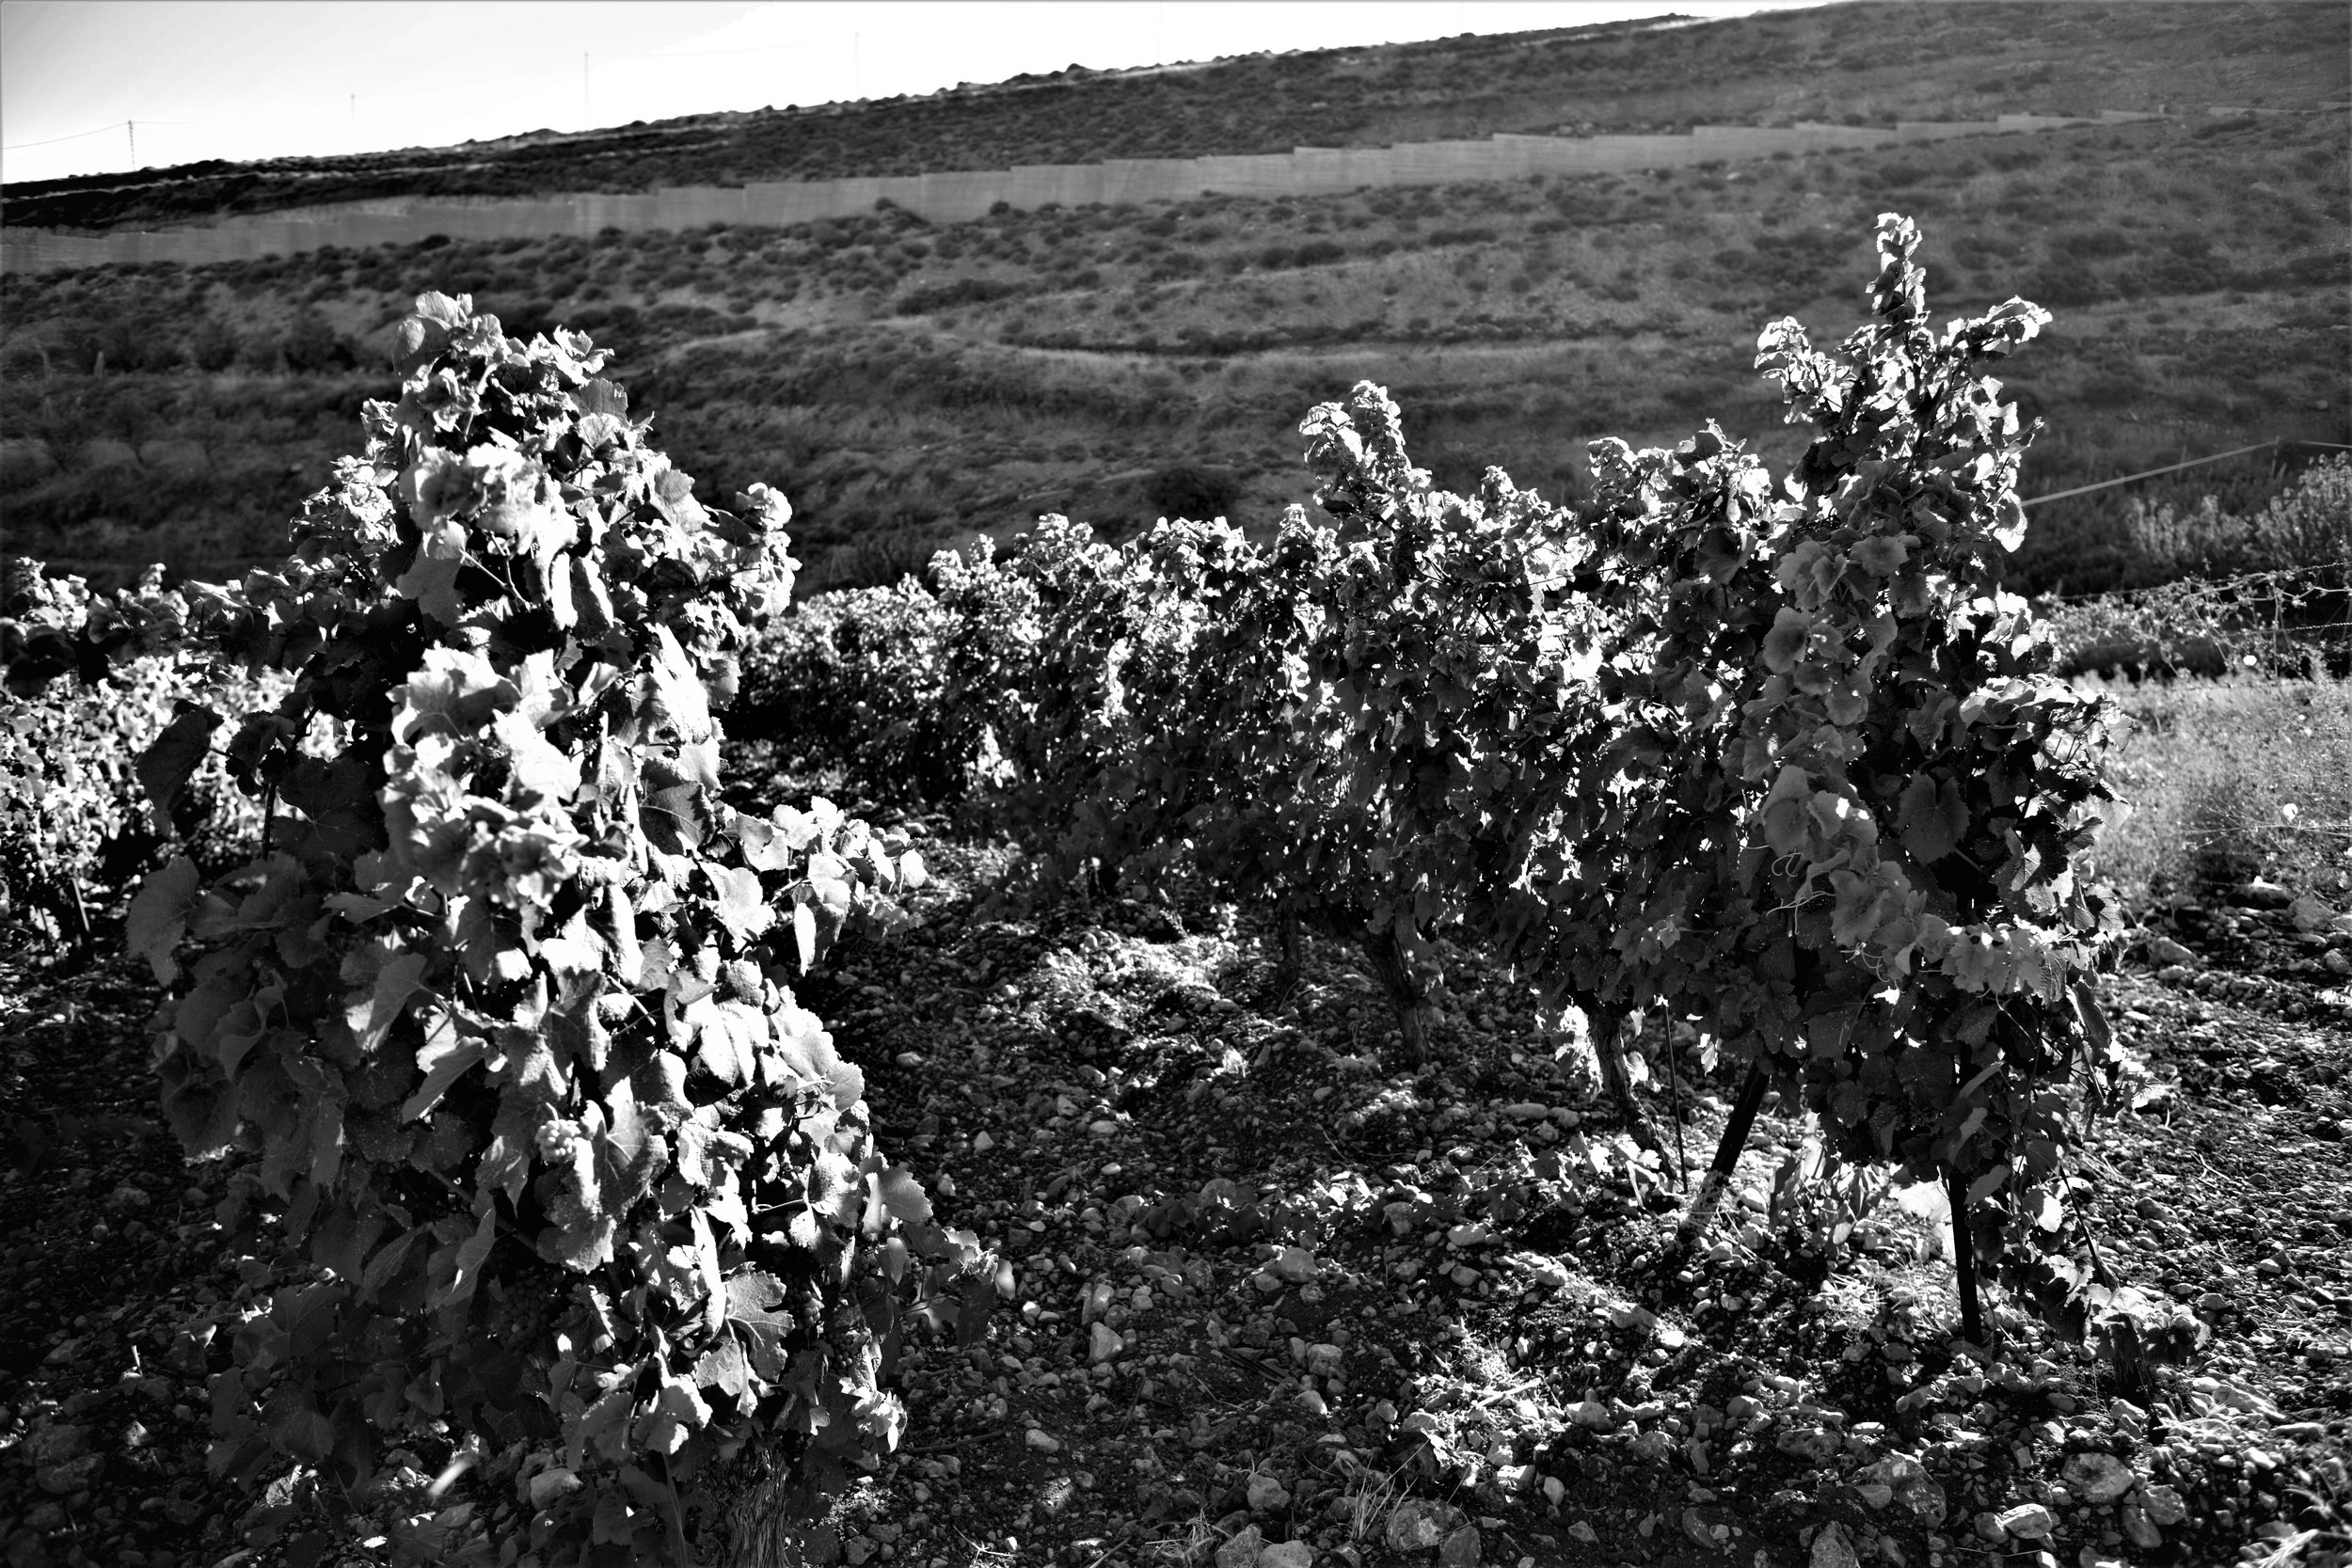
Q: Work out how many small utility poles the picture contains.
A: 4